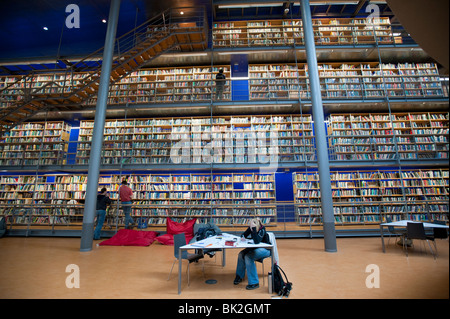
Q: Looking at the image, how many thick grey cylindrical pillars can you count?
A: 2